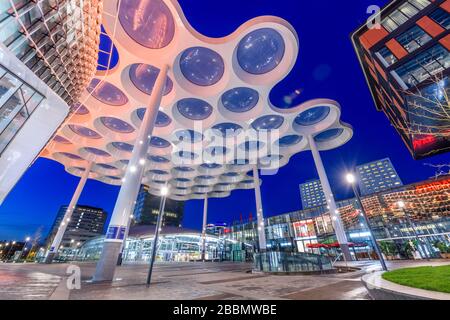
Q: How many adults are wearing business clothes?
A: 0